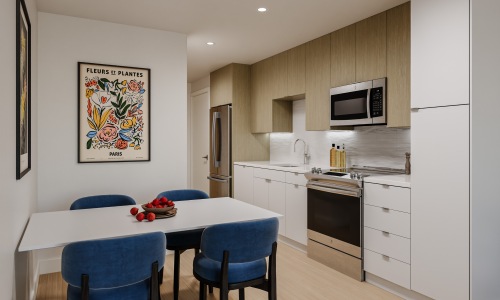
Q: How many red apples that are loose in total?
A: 3